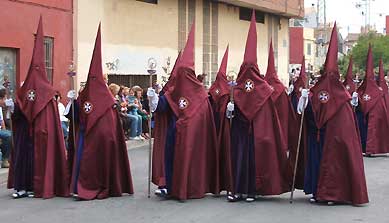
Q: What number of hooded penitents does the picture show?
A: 12